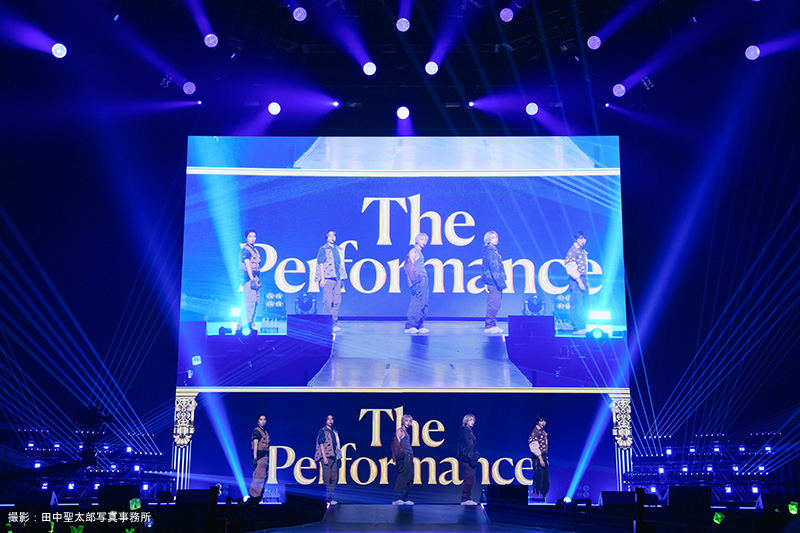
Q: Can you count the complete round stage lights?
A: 14